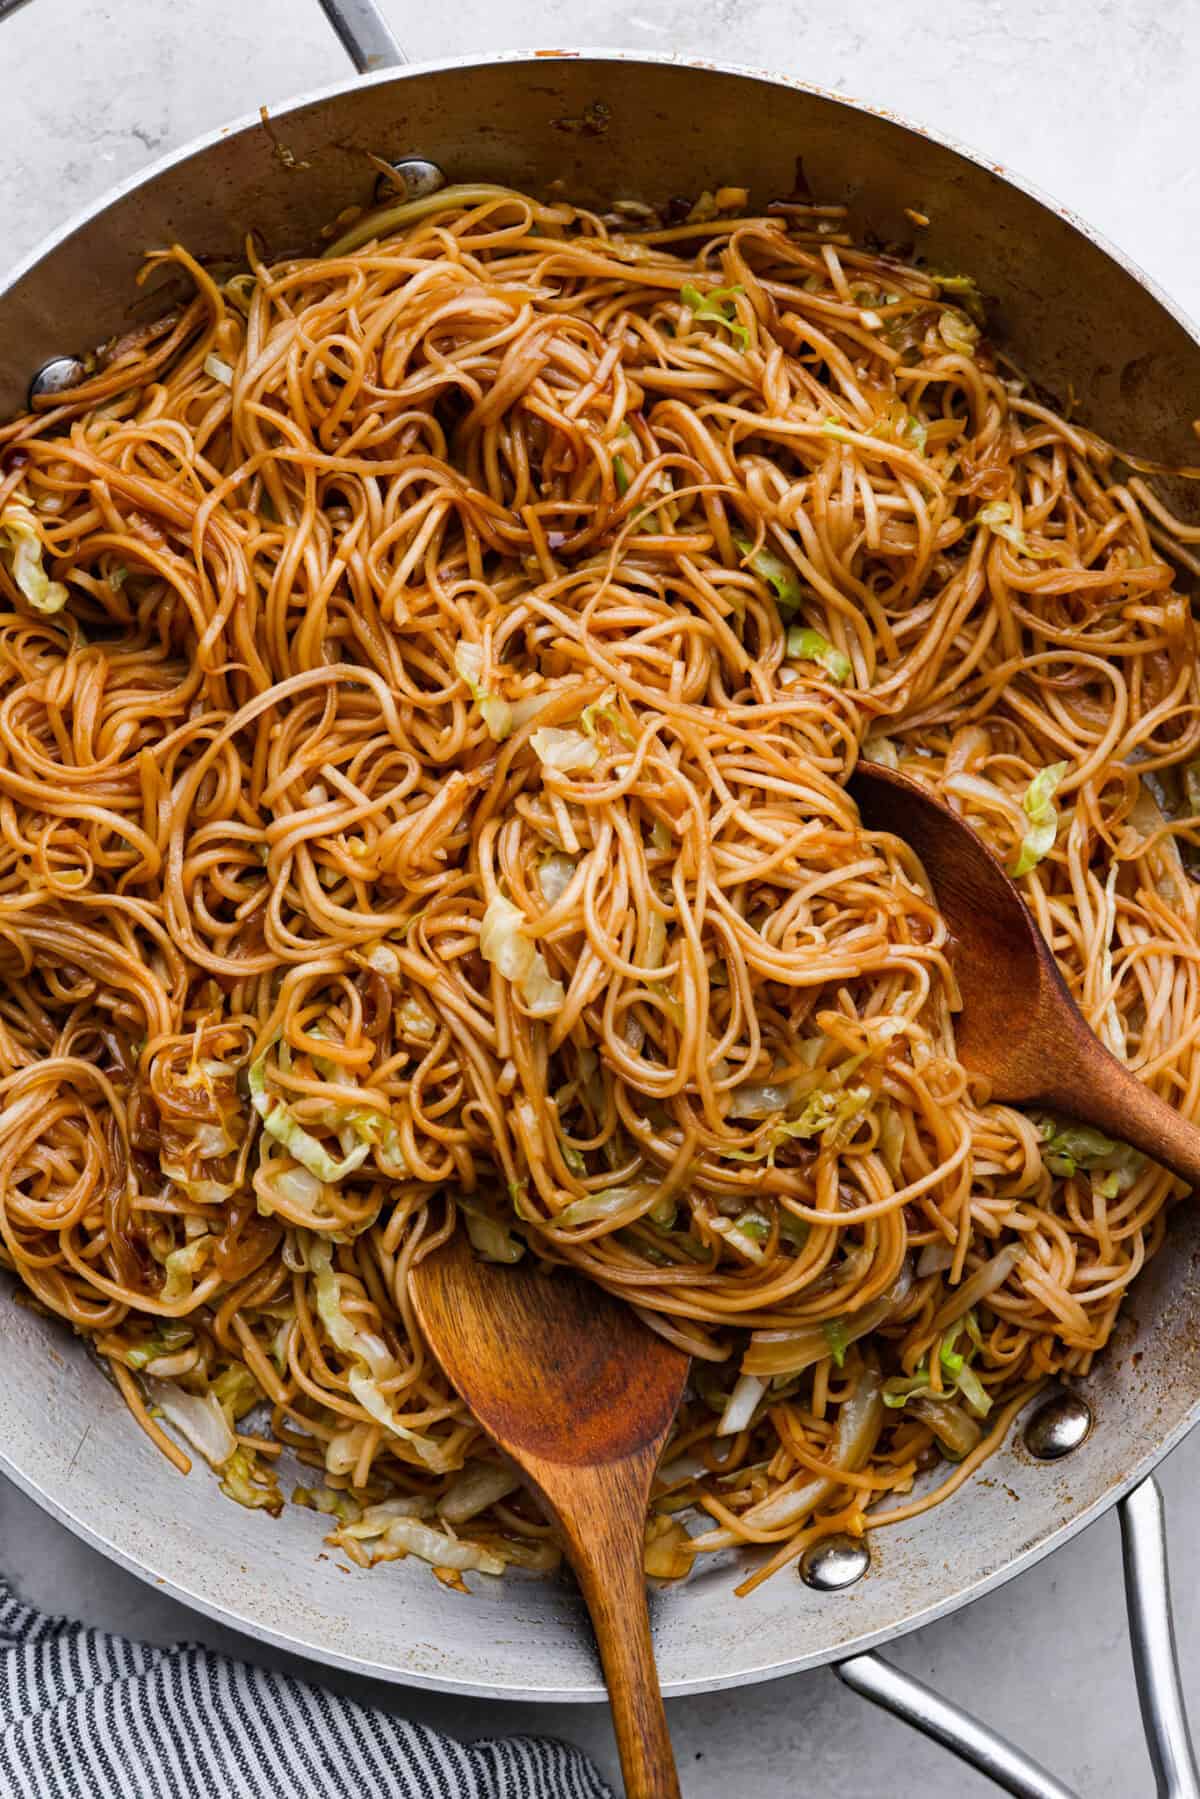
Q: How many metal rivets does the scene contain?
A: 4